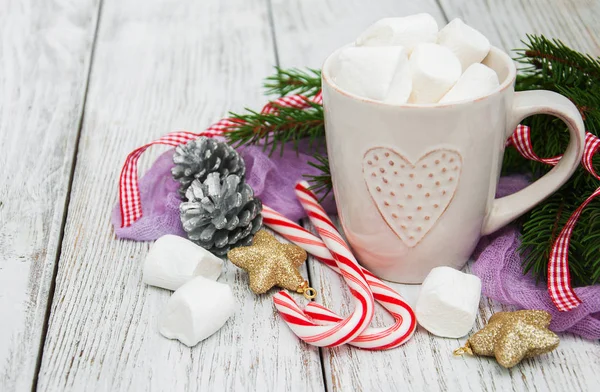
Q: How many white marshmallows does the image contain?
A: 8